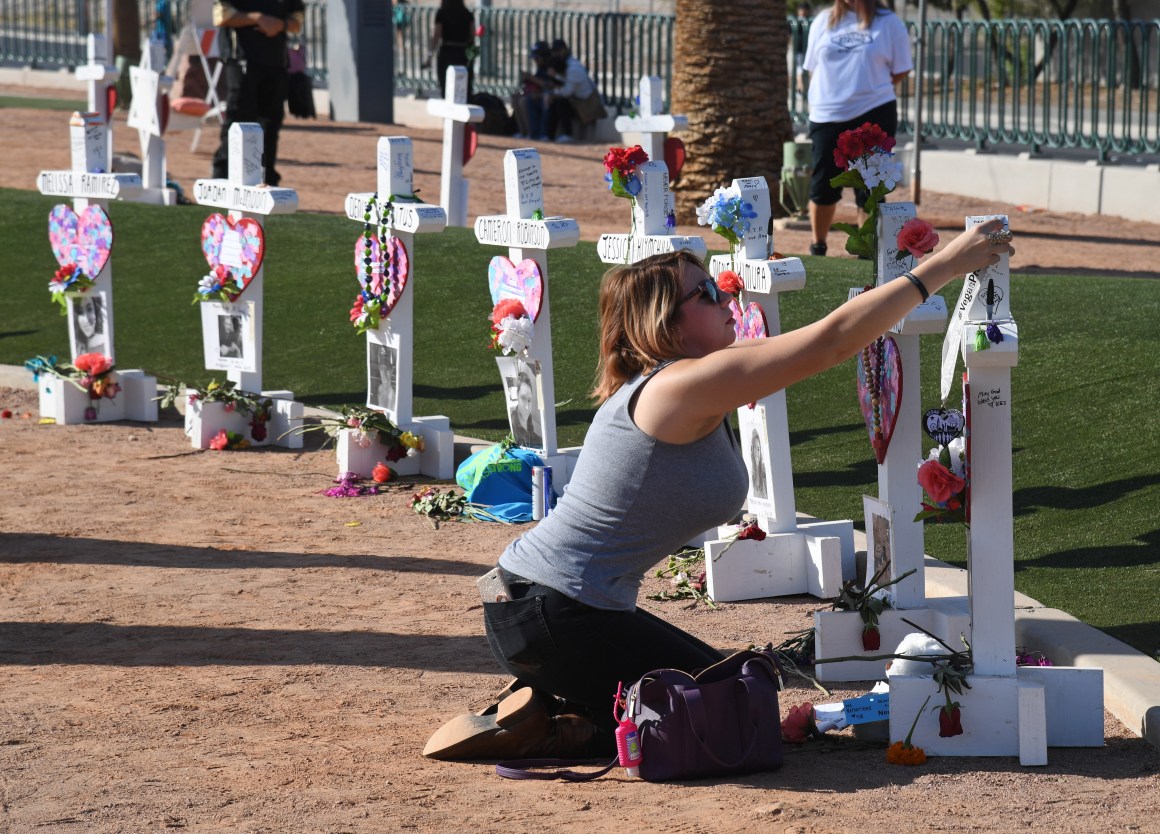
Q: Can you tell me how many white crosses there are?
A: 12